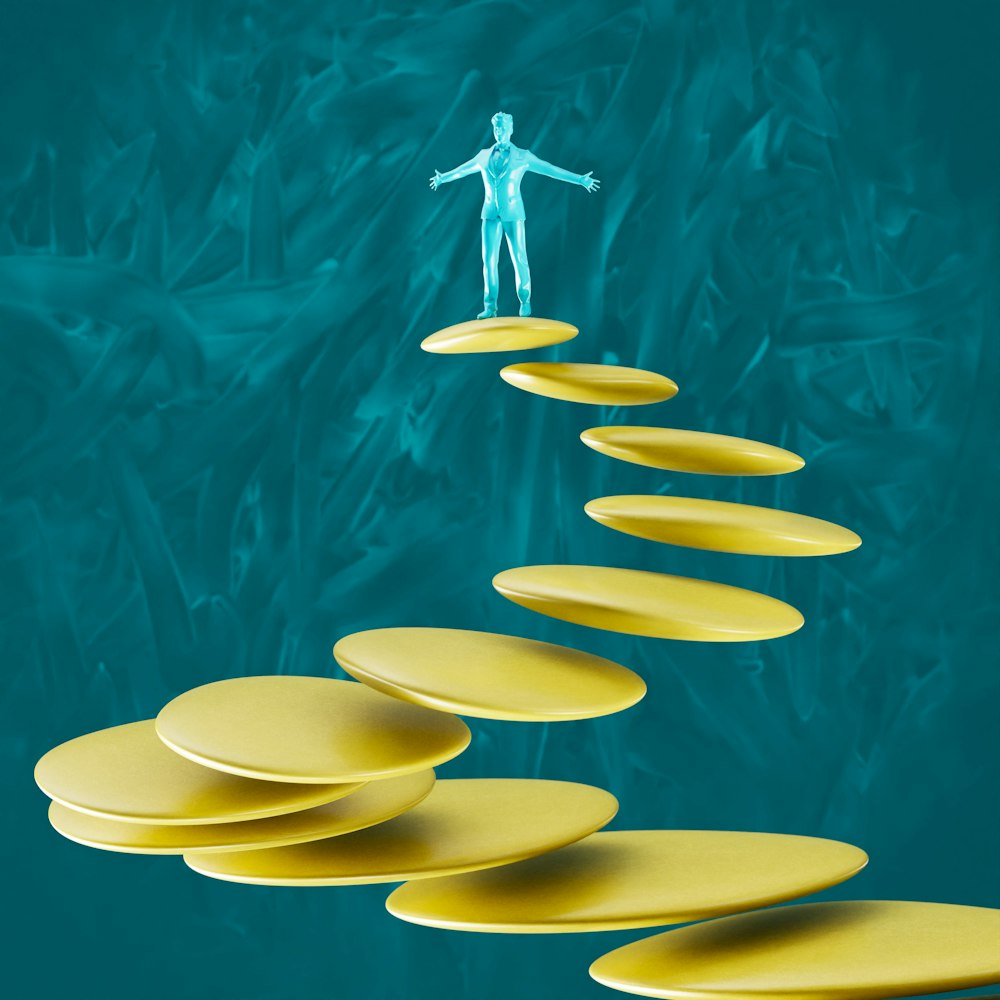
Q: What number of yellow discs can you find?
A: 12